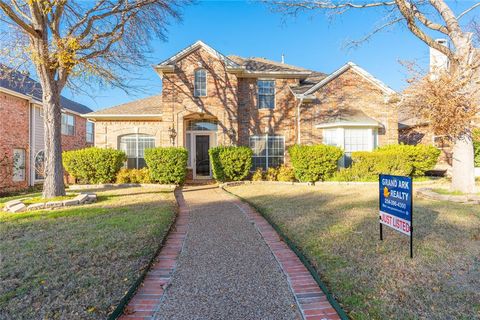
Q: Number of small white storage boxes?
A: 0